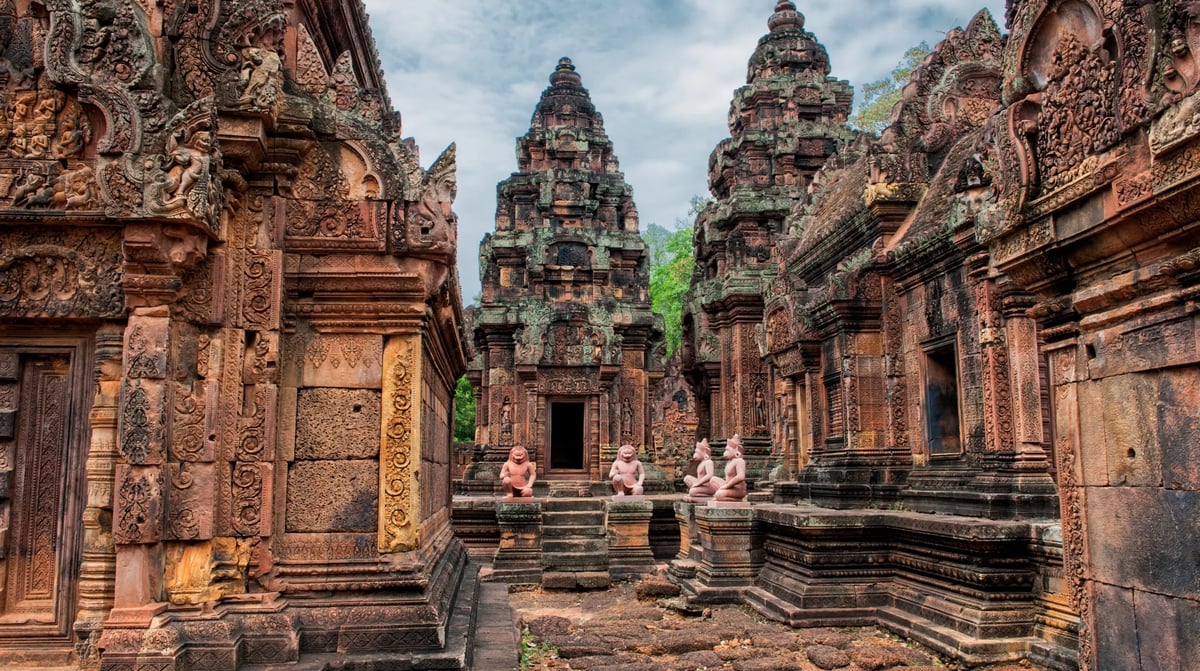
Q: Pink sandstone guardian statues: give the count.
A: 4